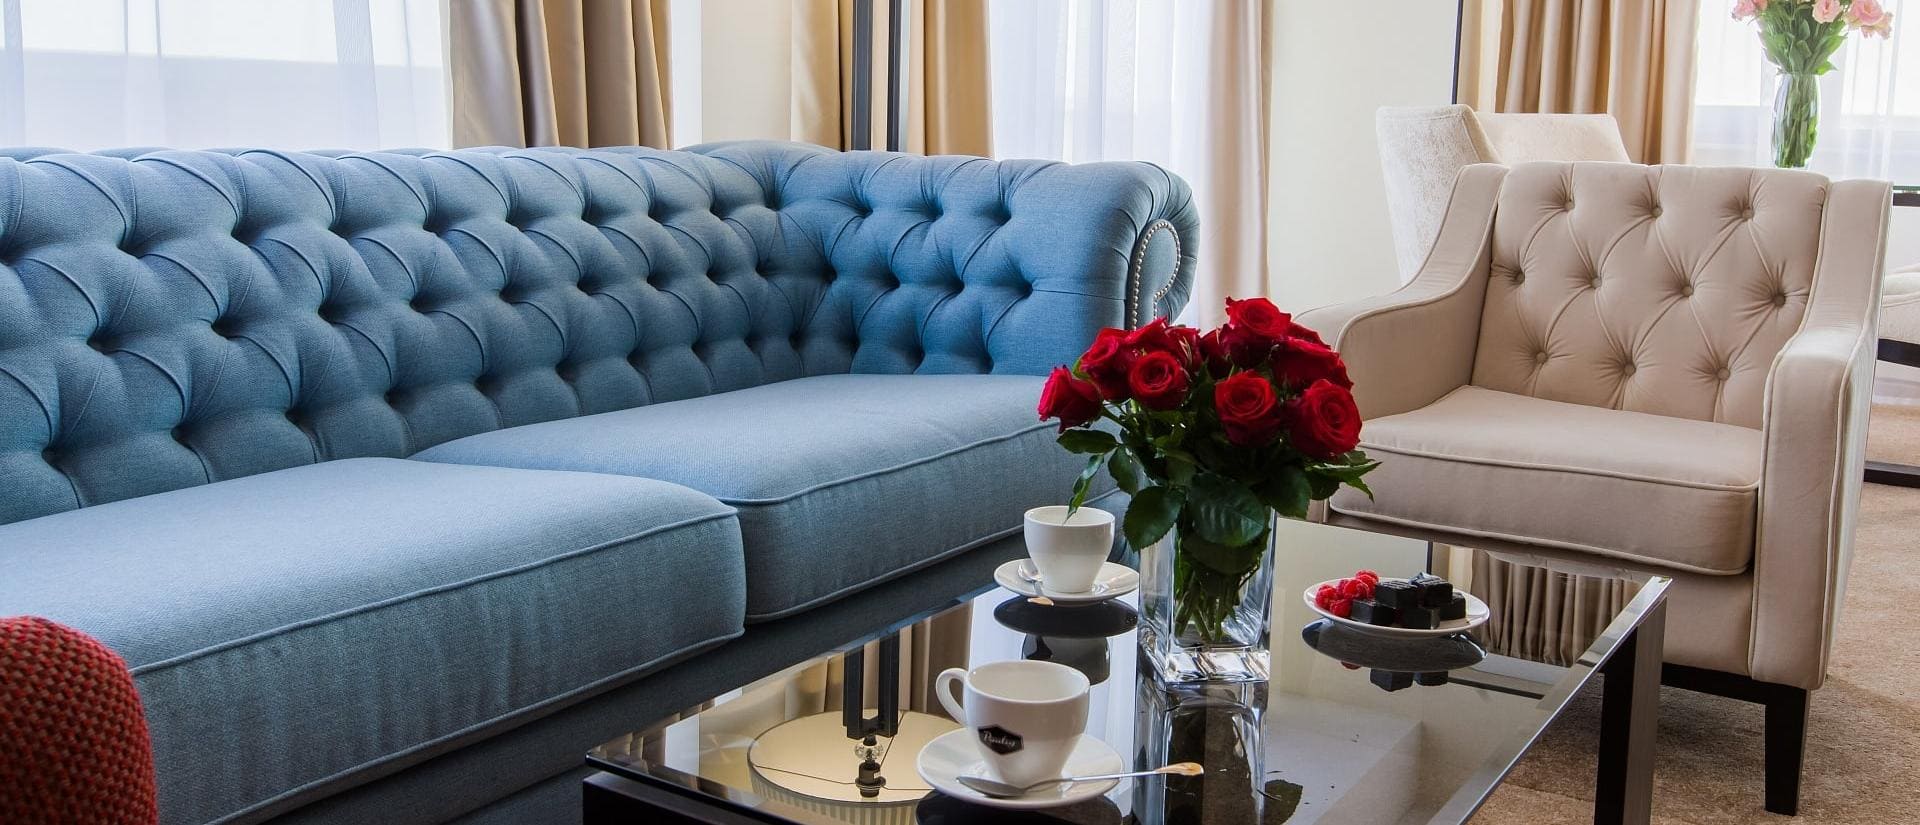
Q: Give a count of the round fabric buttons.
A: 10